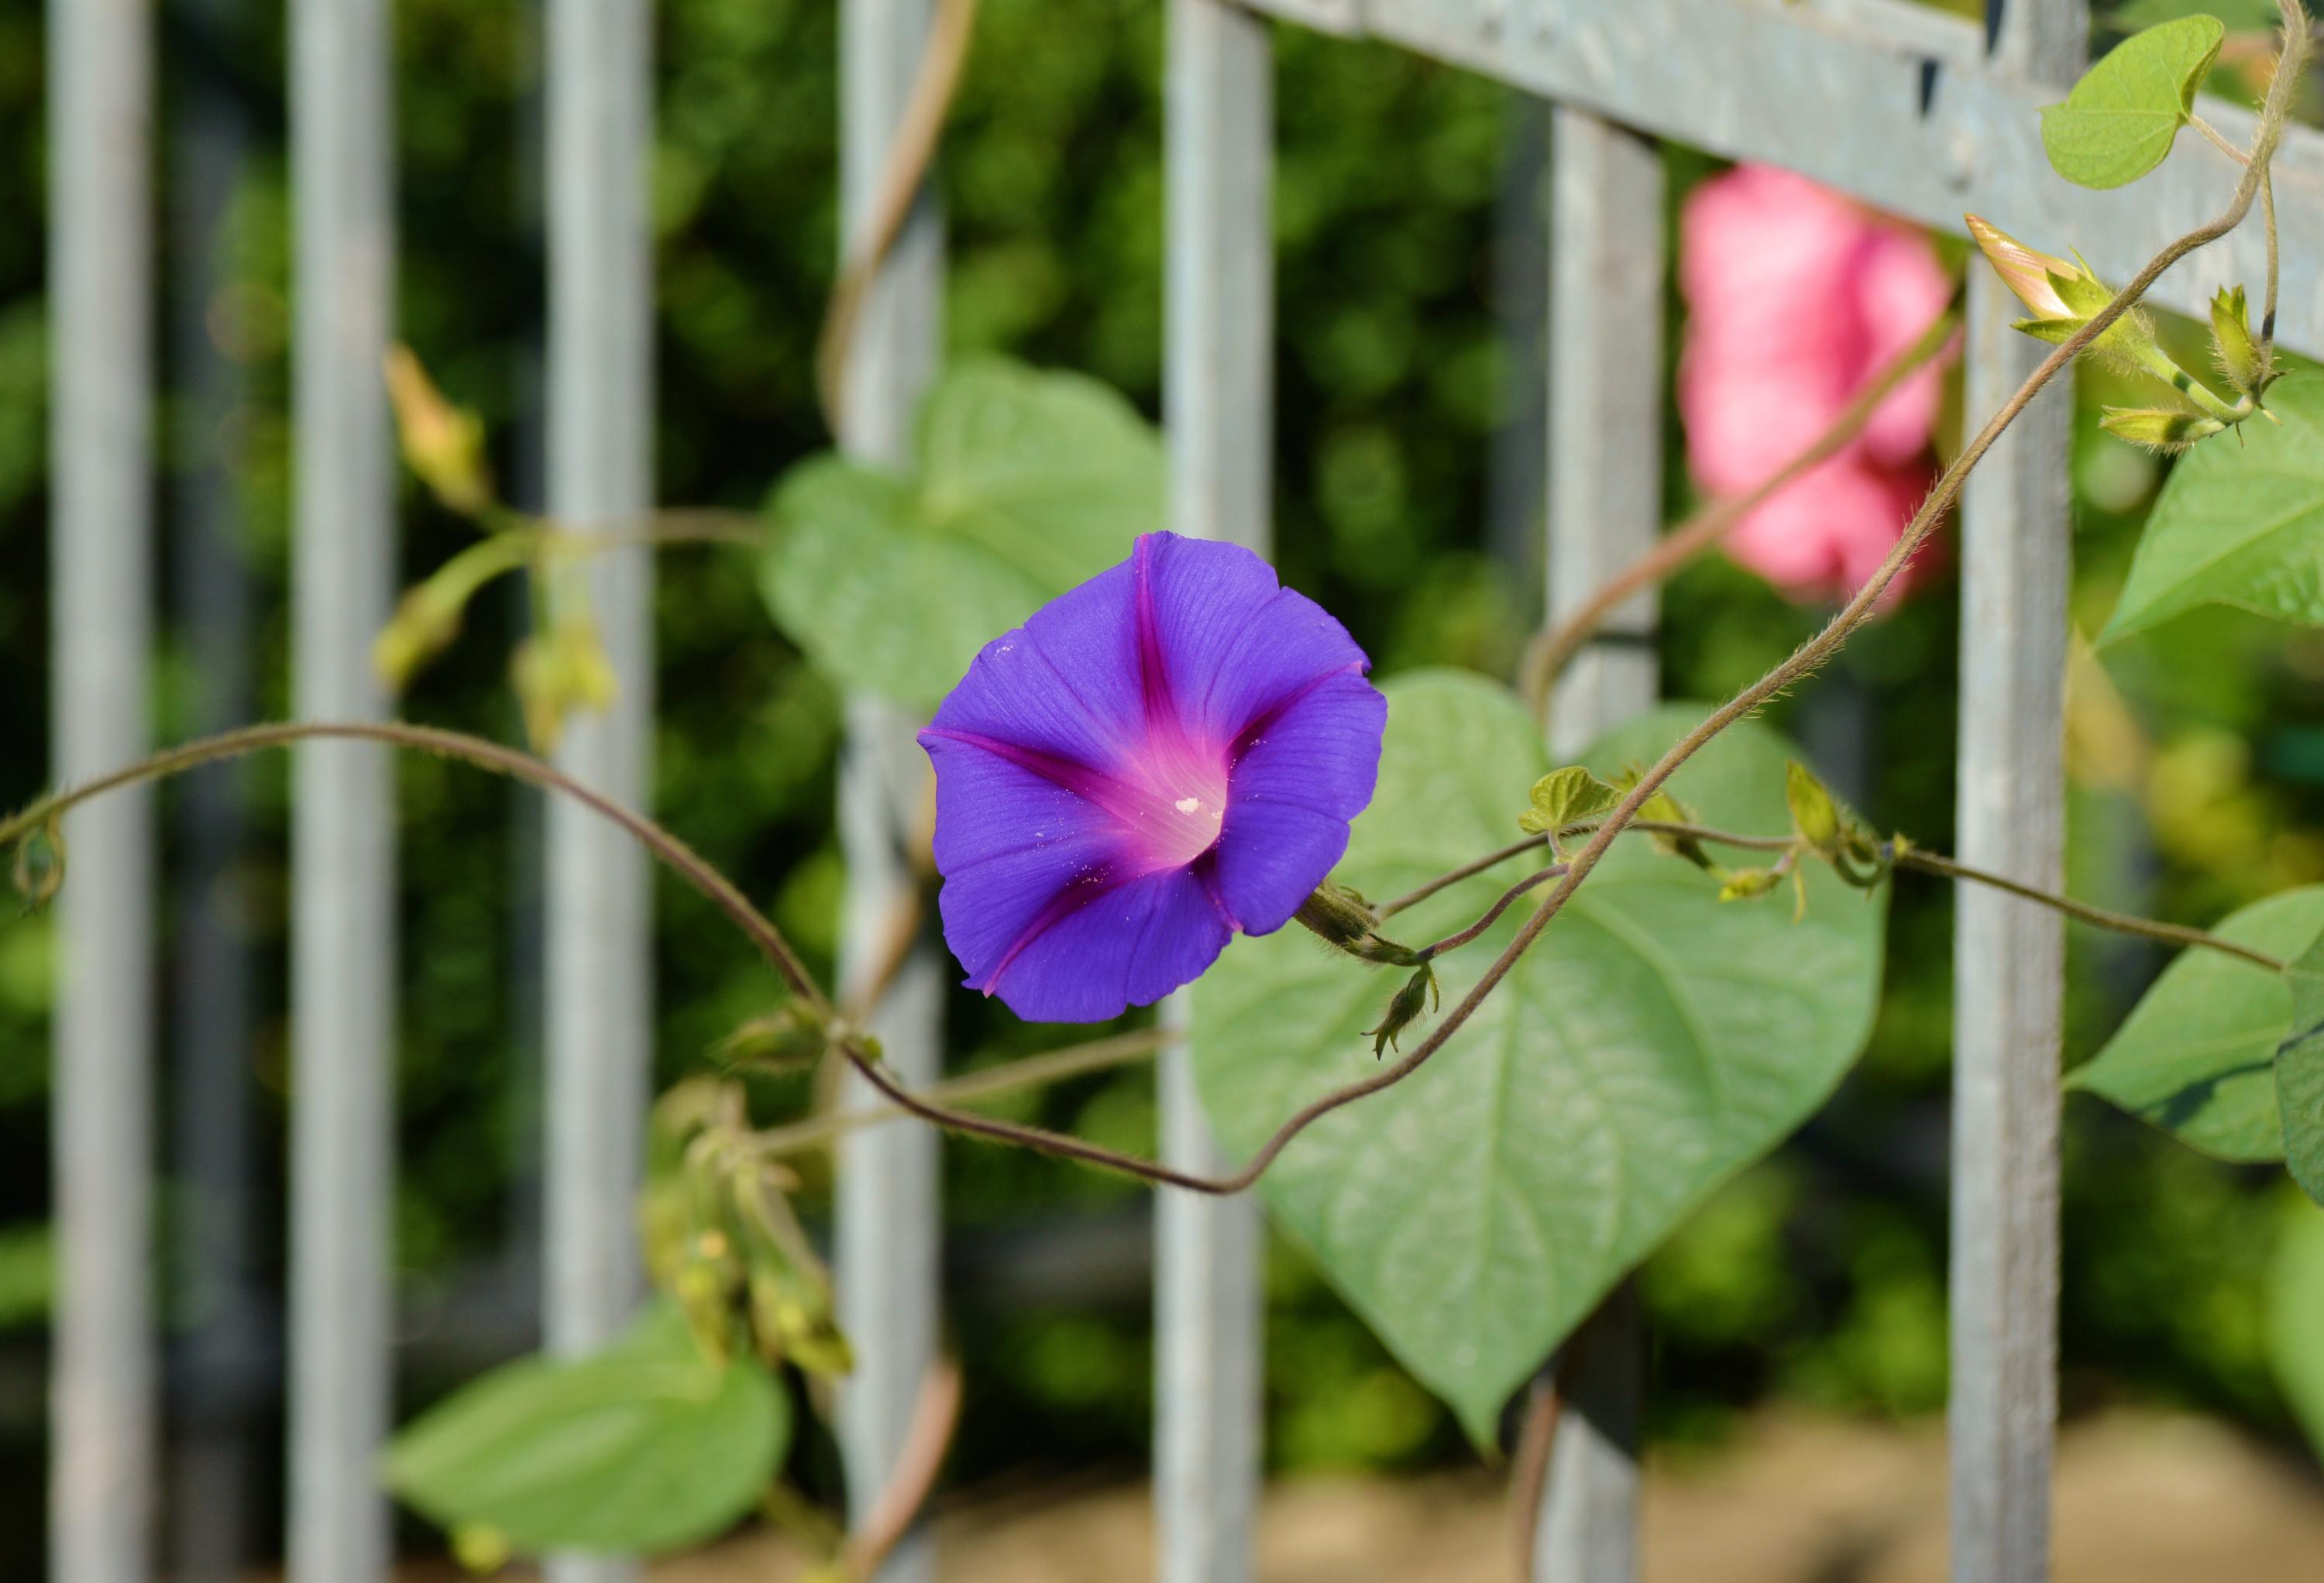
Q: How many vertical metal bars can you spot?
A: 7